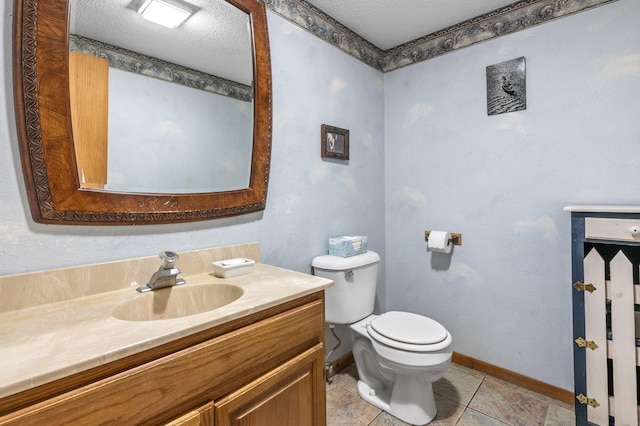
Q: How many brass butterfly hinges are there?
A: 3